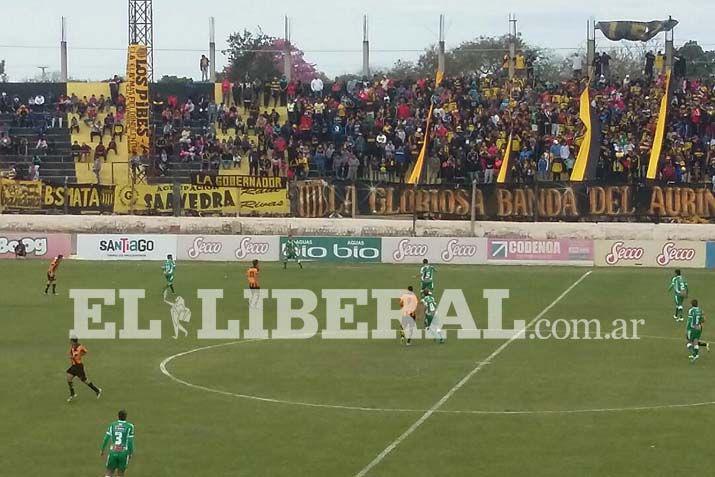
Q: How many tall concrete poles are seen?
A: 8